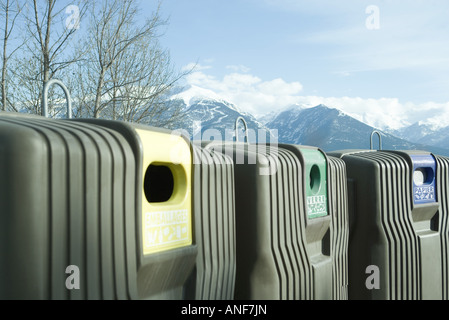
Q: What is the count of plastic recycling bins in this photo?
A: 3